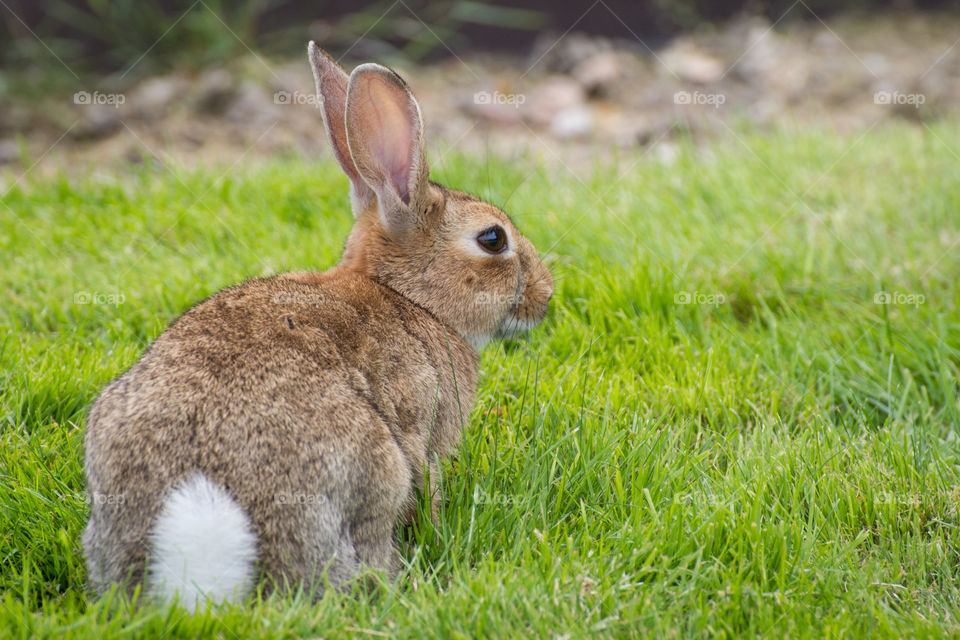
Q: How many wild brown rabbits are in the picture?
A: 1